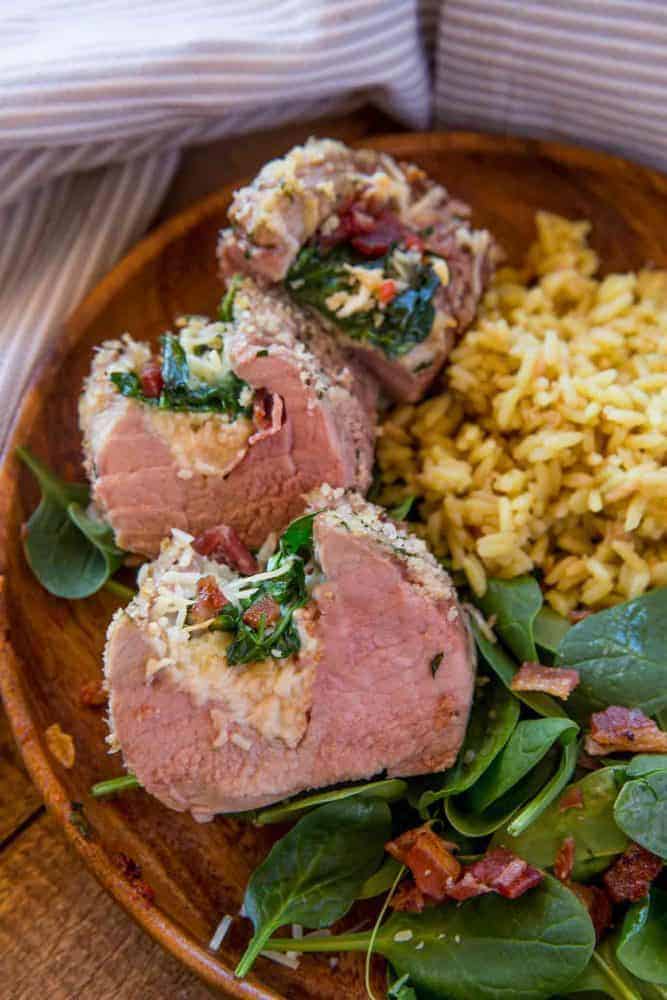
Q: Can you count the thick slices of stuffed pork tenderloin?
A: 3